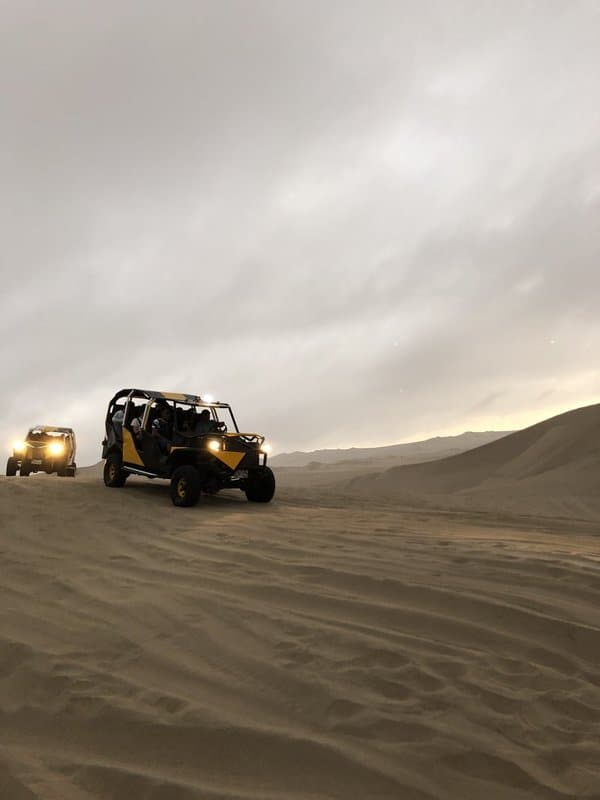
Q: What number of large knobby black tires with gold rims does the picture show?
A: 2